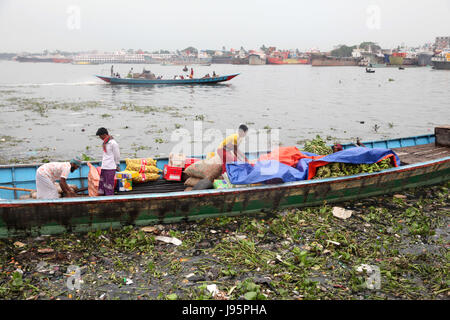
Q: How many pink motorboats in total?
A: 0